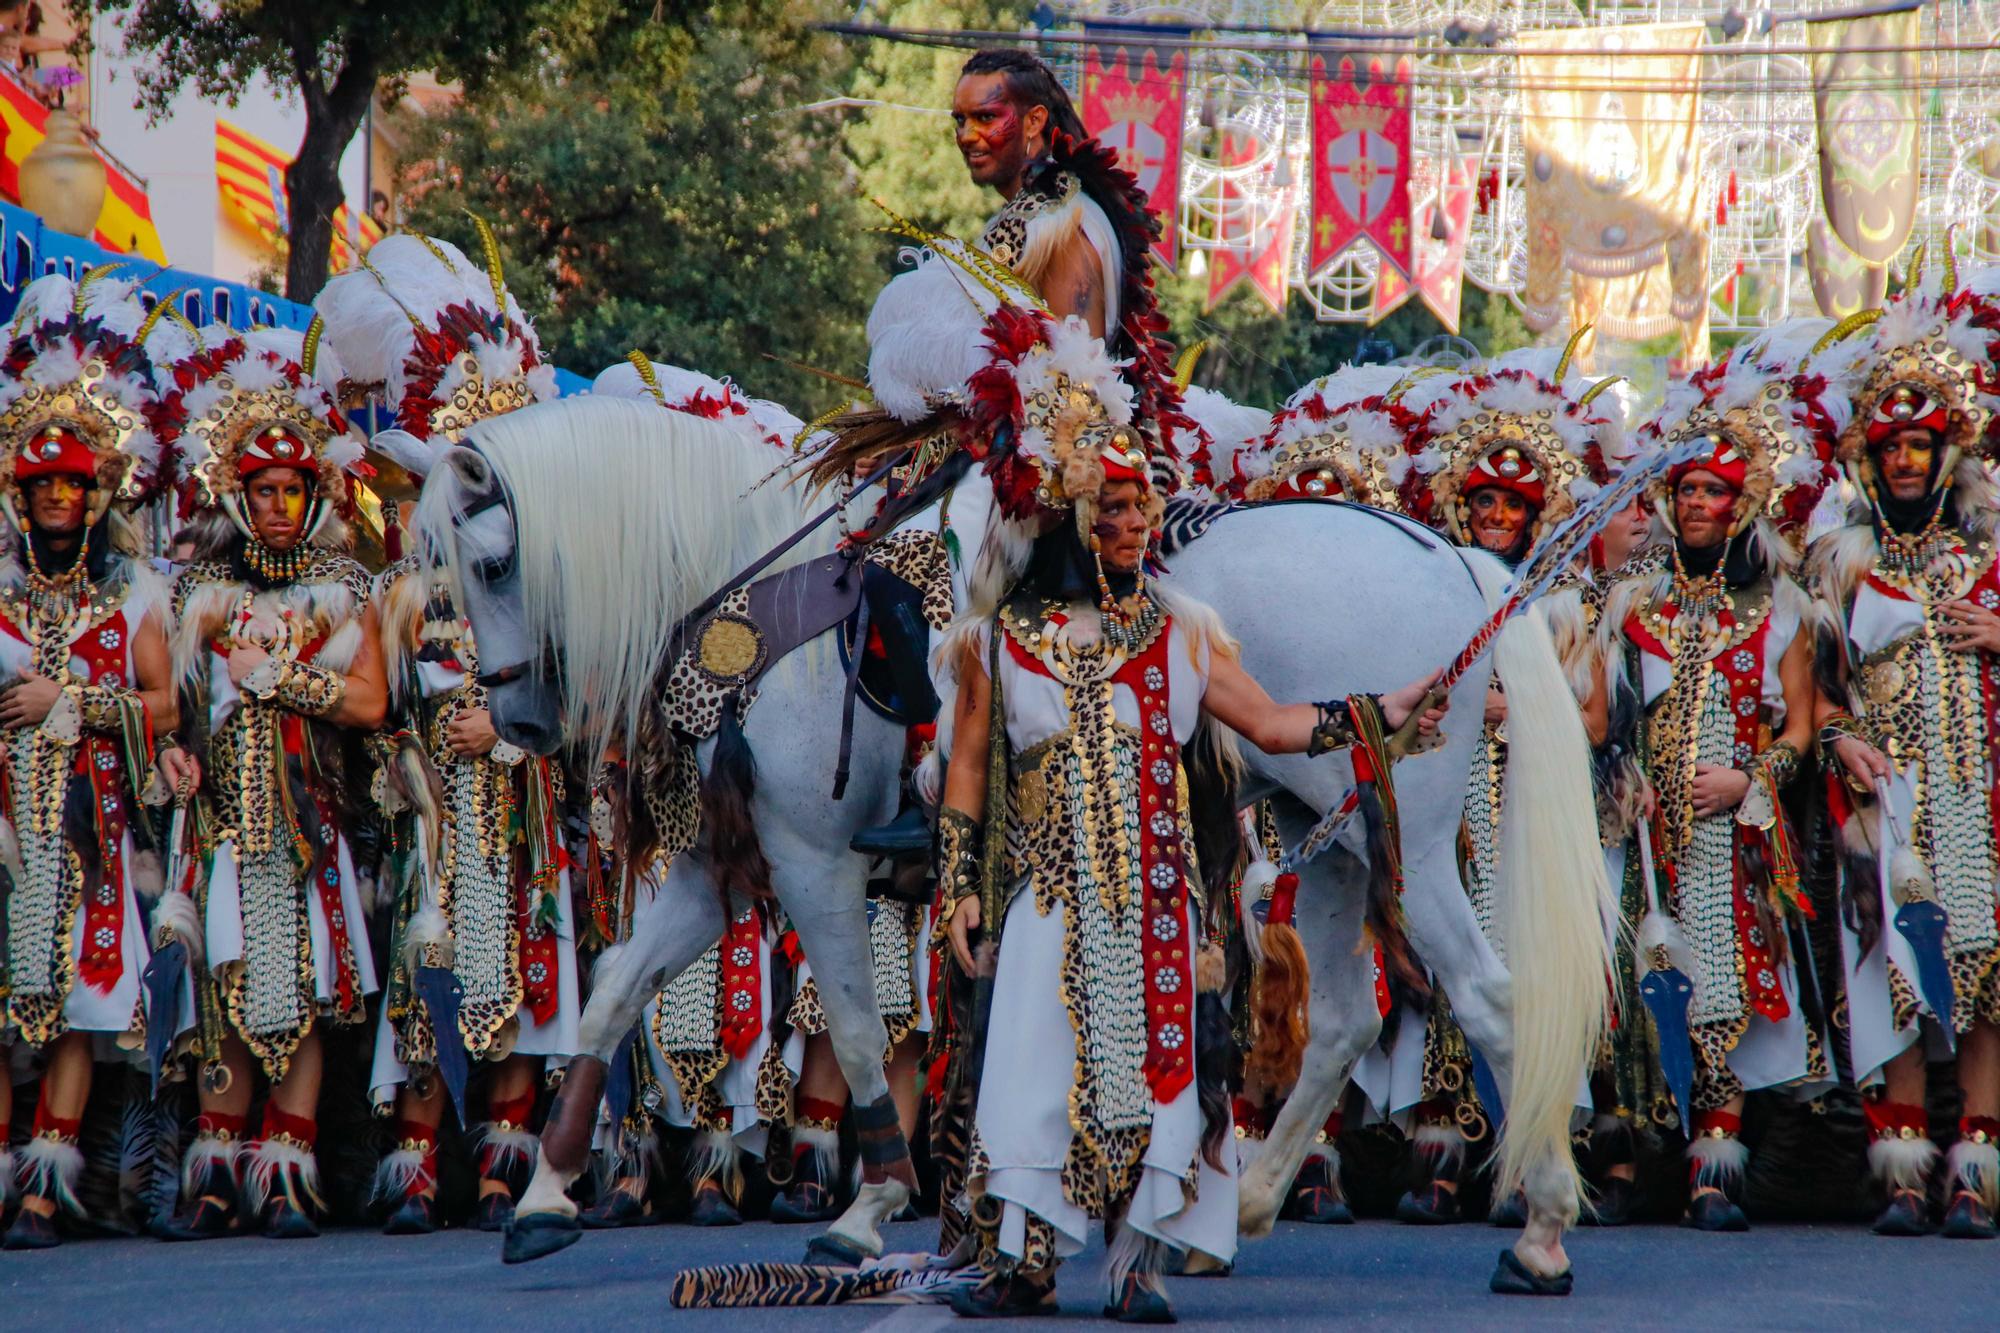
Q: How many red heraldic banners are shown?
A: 4